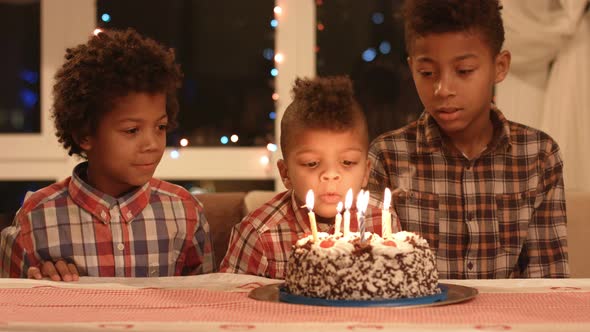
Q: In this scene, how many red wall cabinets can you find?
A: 0